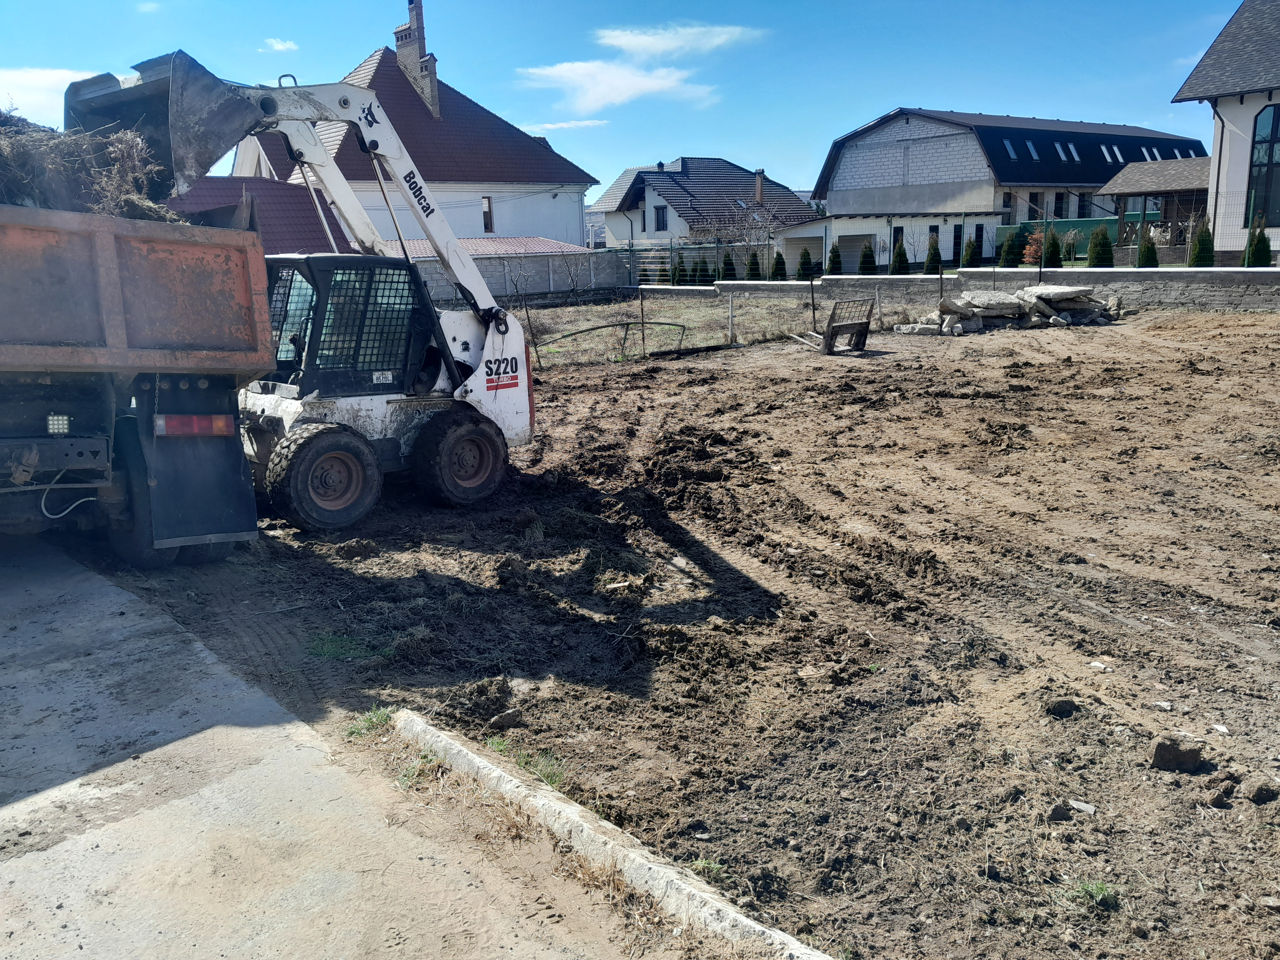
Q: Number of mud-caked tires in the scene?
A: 2